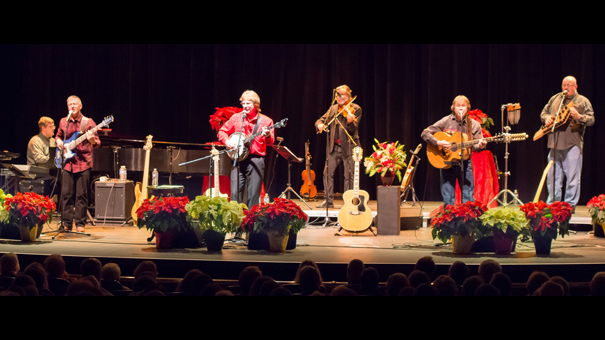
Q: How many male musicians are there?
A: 6